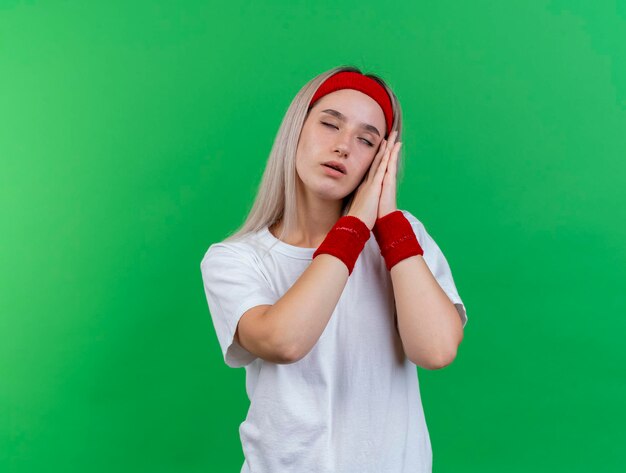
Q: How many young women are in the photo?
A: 1